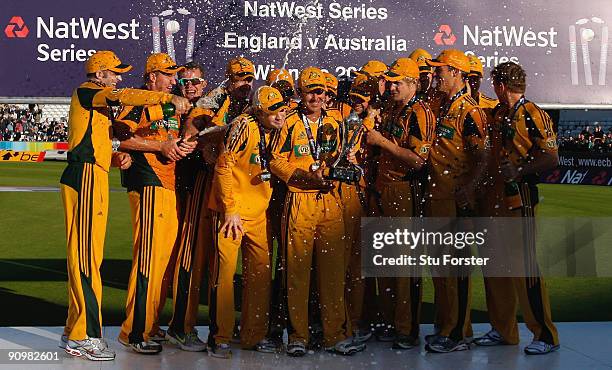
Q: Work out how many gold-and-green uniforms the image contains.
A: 15